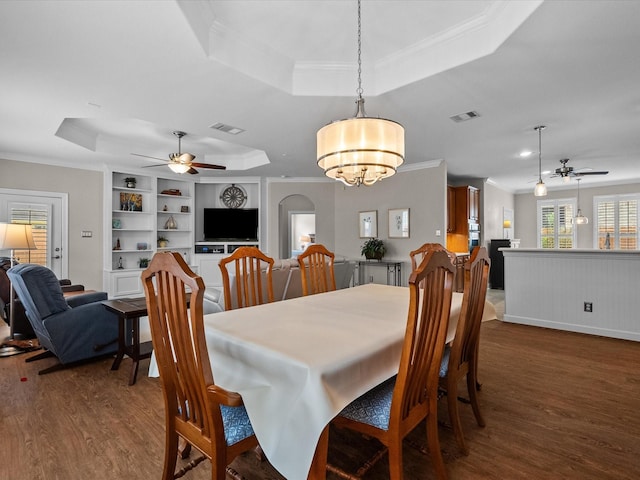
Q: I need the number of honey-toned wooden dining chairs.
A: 6